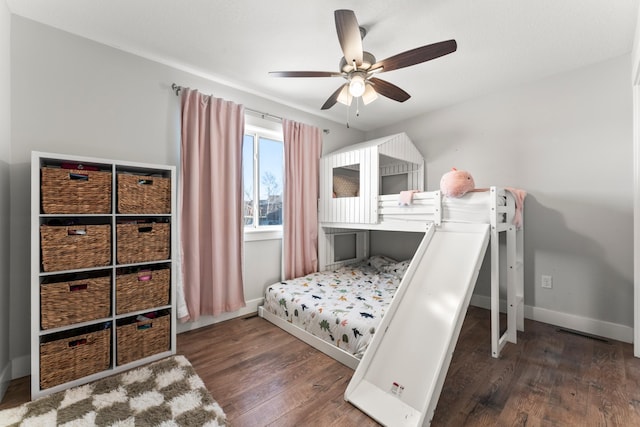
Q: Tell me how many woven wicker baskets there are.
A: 8